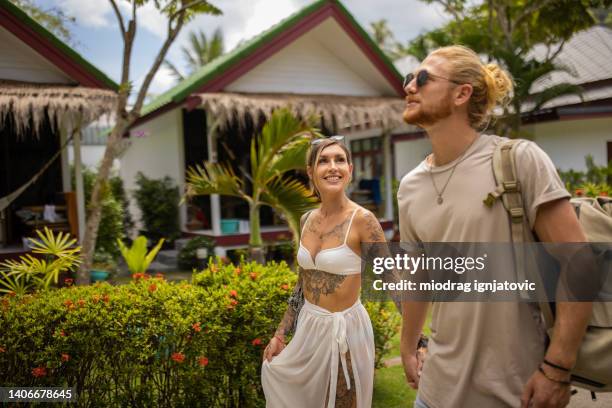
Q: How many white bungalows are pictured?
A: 3